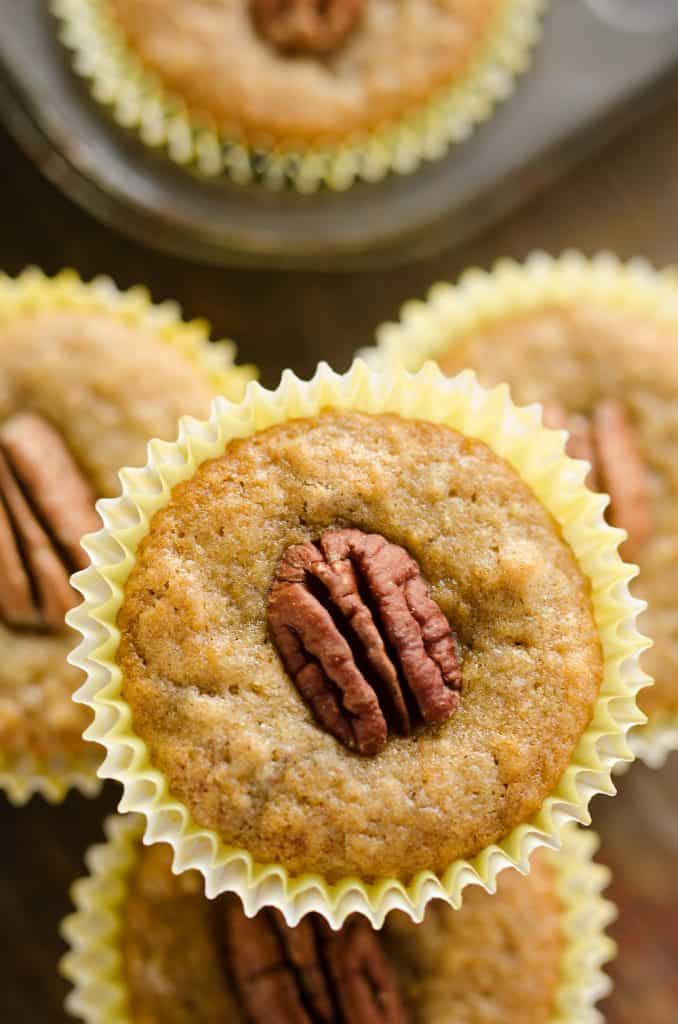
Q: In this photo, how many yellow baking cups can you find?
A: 5